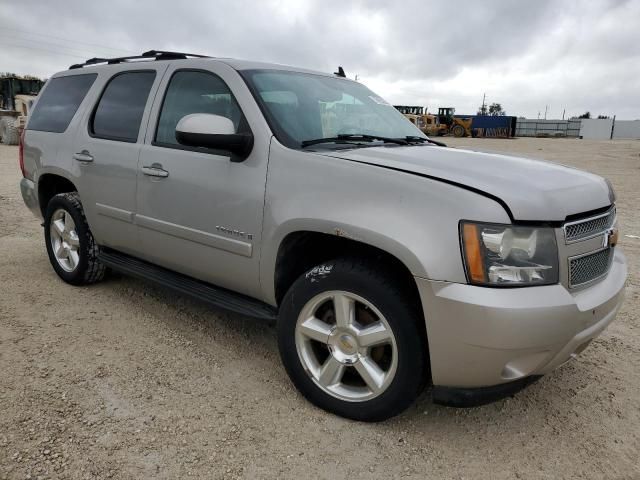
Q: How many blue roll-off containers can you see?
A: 1